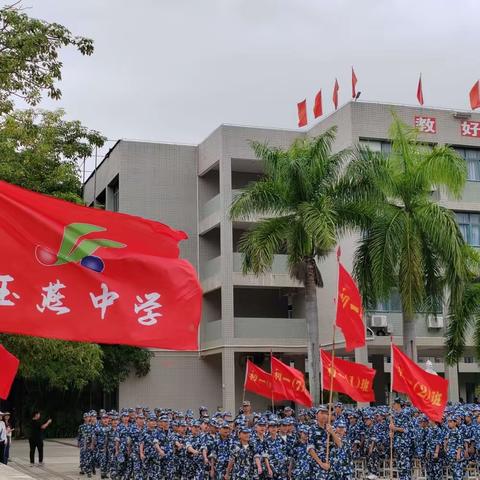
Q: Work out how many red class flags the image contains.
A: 5